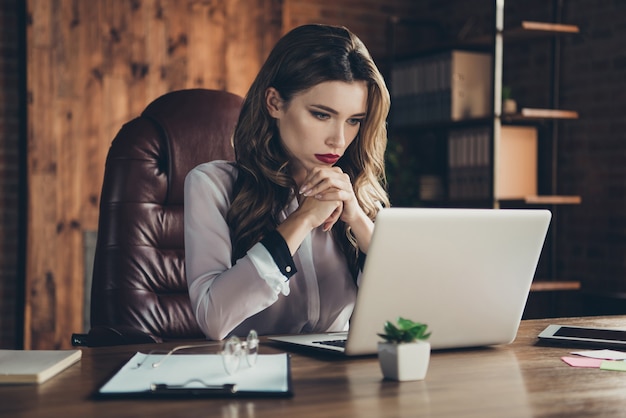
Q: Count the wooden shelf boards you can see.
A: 4